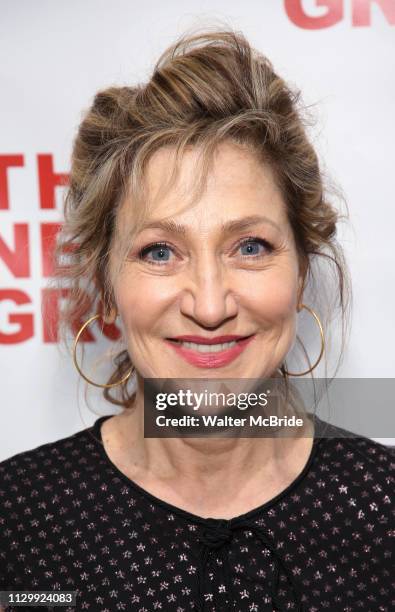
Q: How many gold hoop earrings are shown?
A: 2